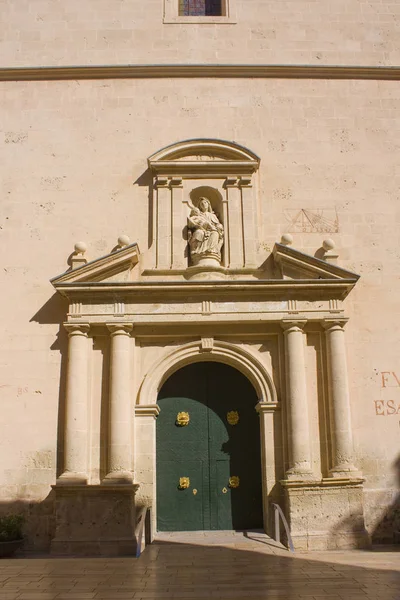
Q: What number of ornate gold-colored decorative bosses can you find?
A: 4